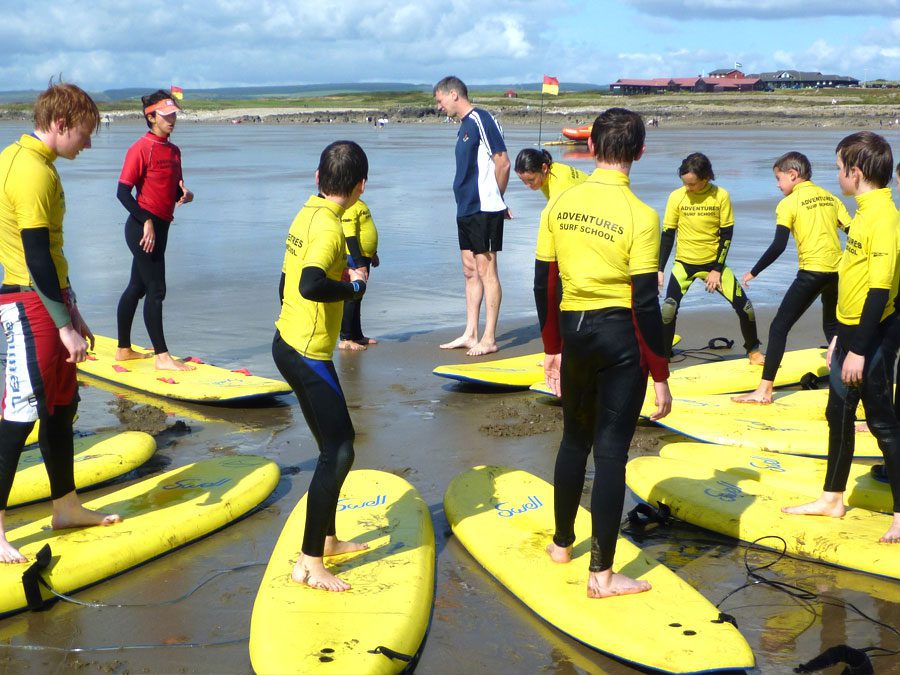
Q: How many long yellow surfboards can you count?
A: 12